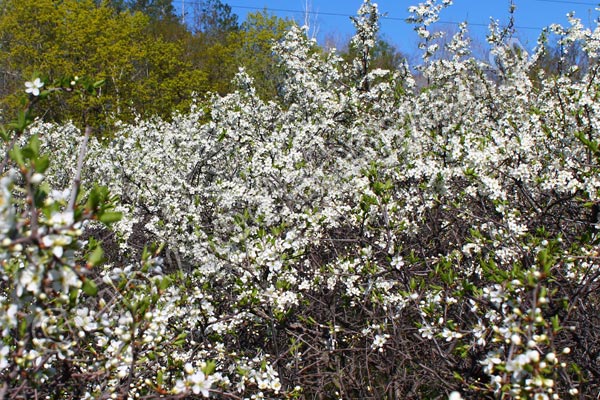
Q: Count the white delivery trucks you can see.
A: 0